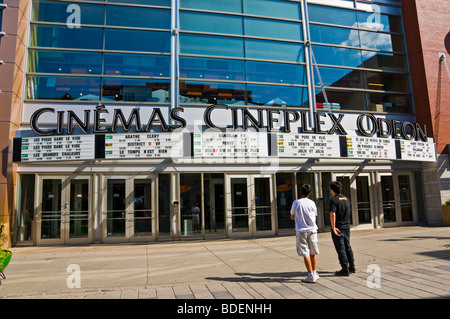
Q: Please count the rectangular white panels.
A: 6